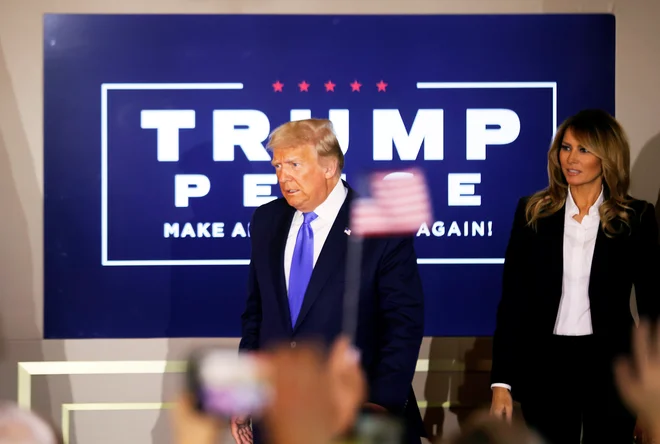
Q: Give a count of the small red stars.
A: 5